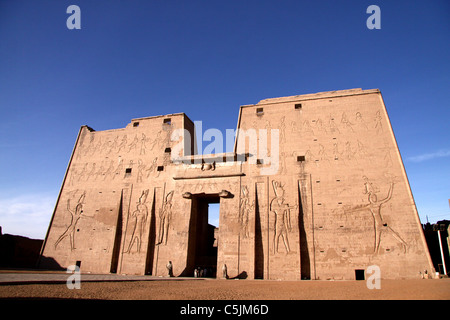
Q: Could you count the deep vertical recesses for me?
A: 4